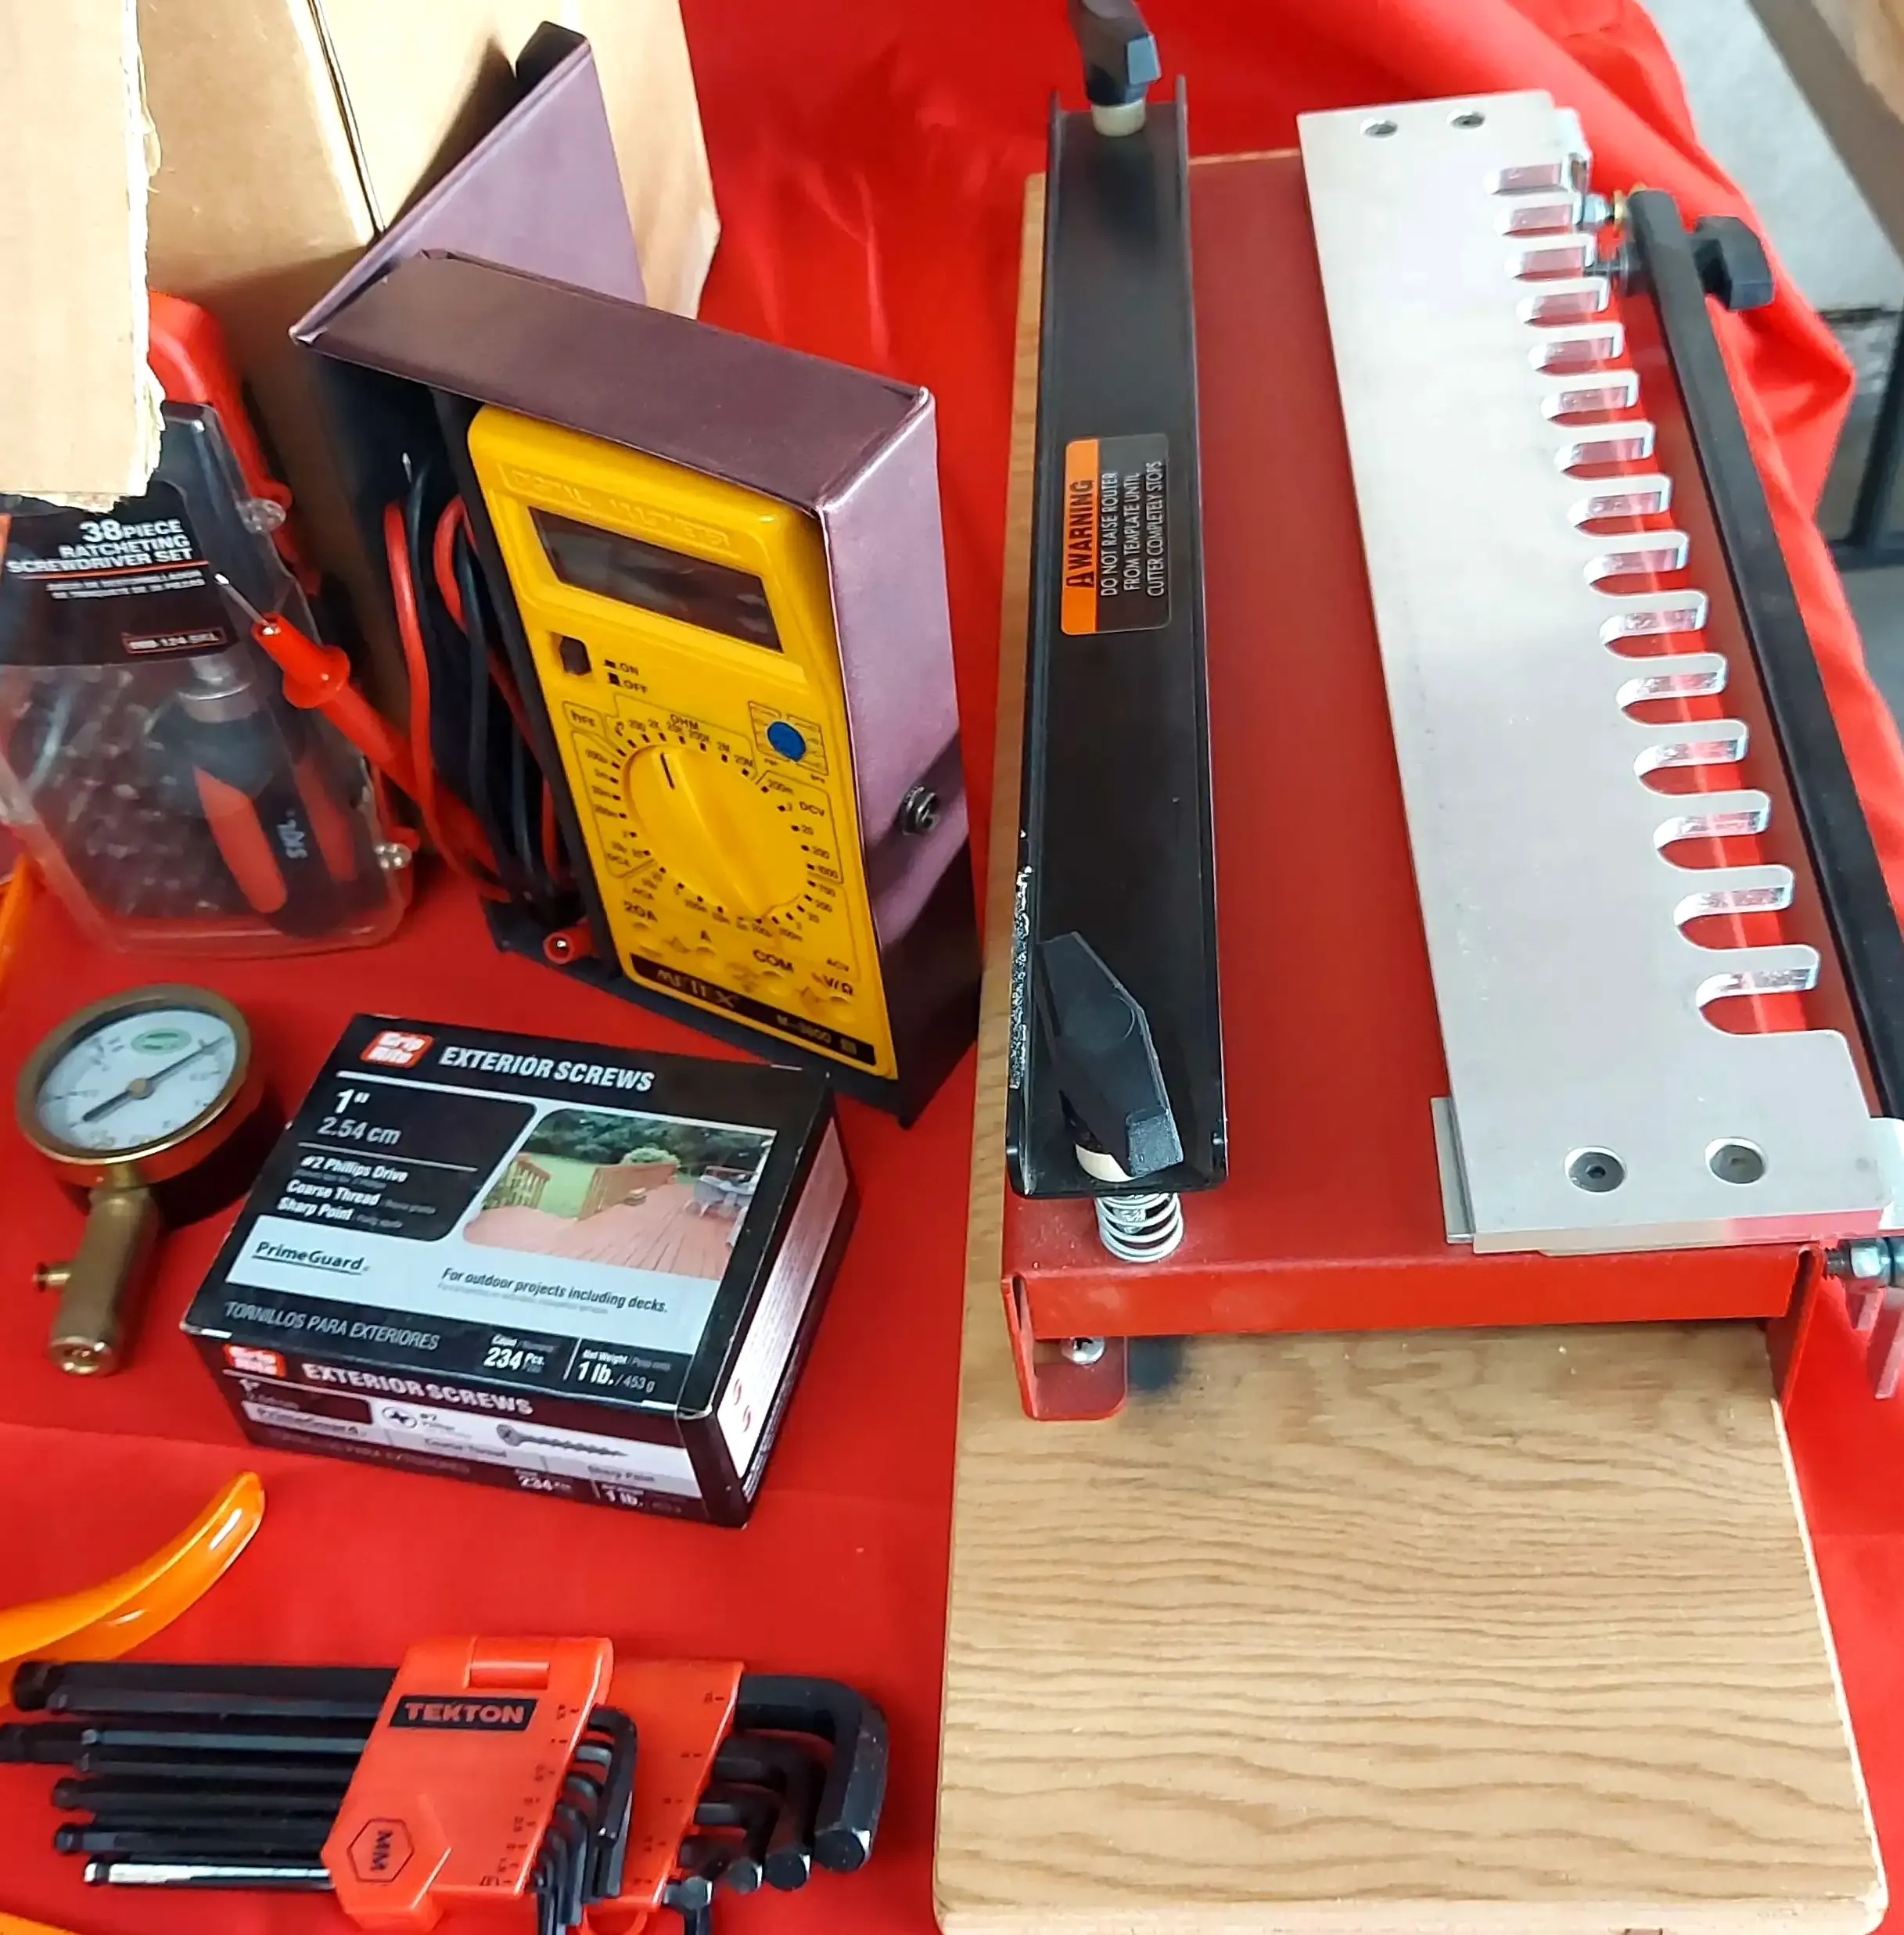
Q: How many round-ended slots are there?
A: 15